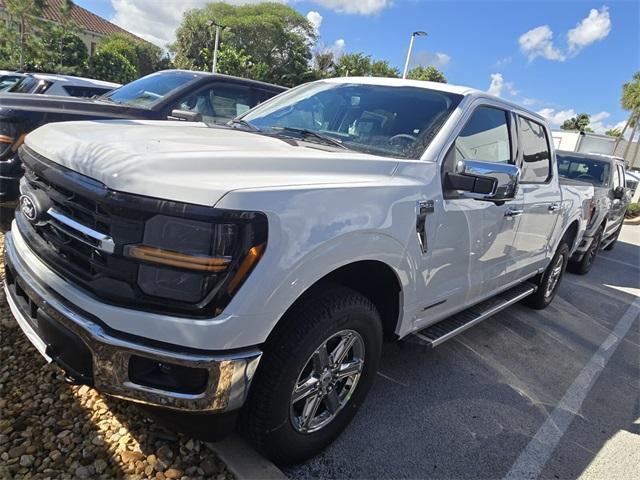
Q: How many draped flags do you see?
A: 0